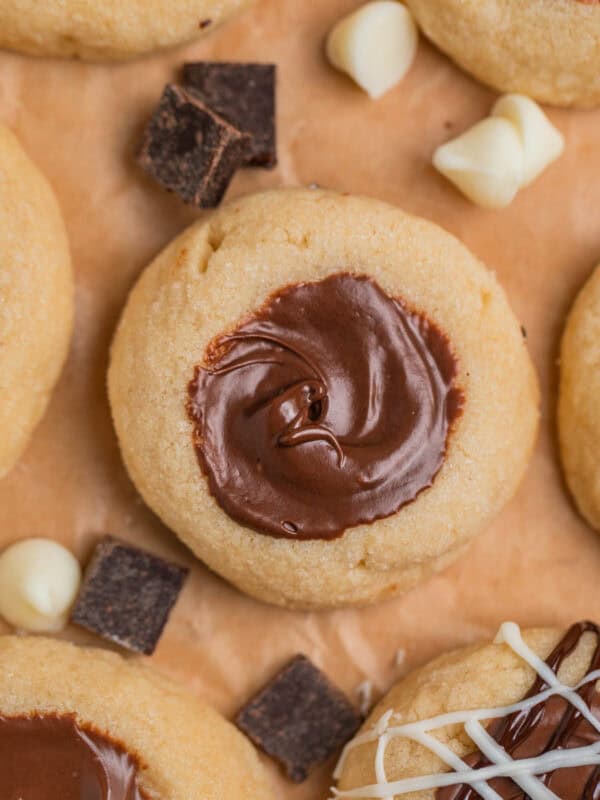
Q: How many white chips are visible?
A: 4